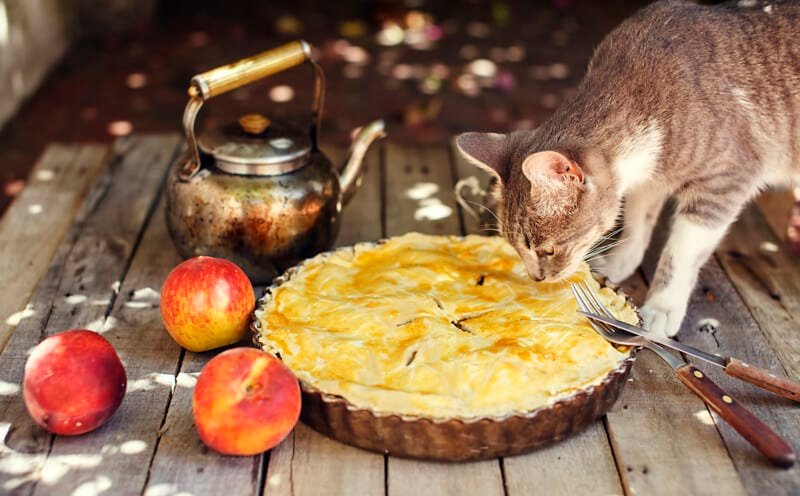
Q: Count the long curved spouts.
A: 1